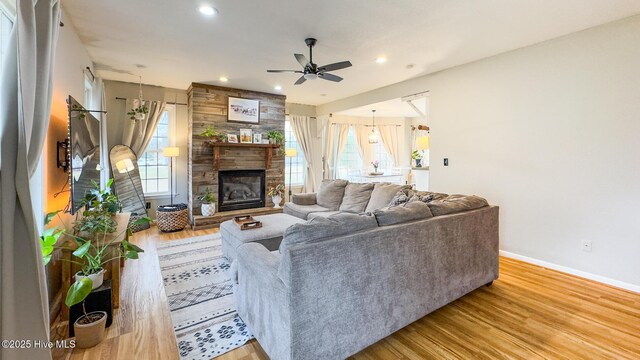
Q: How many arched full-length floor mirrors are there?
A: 1